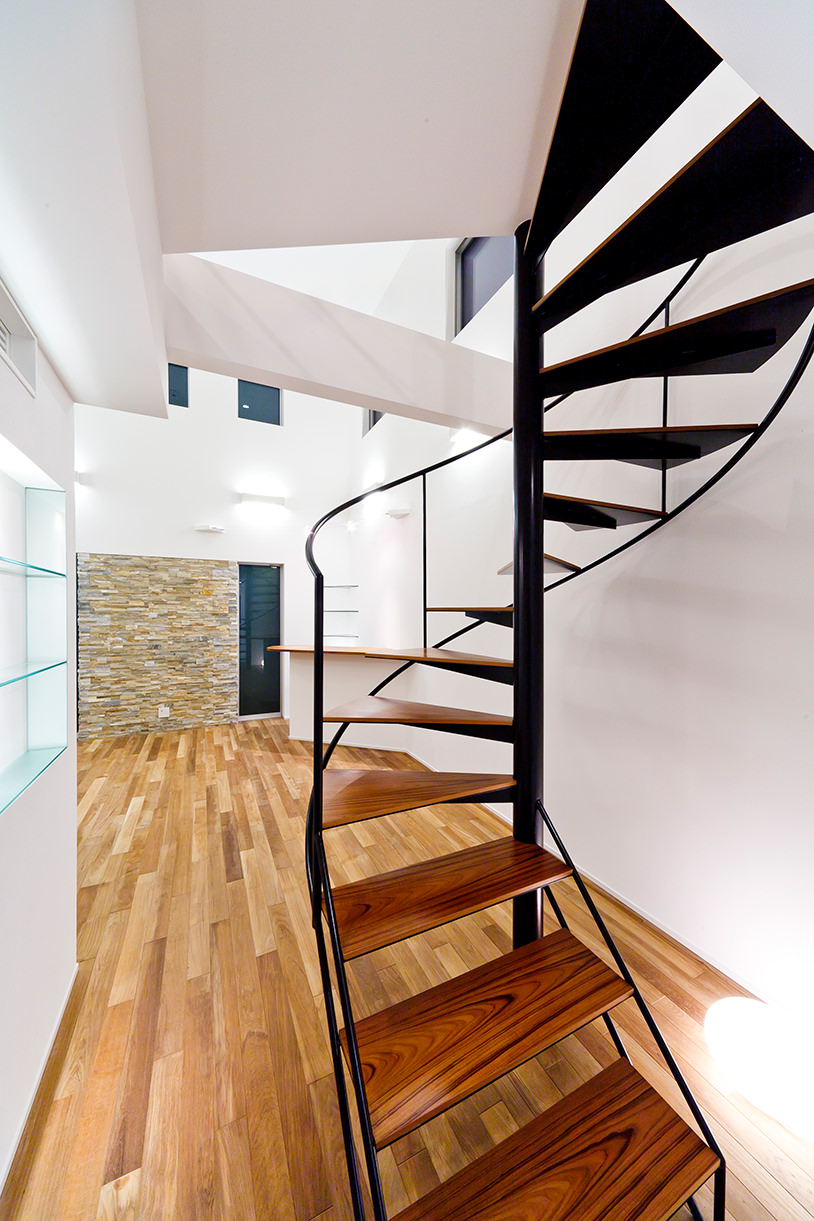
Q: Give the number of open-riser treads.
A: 13